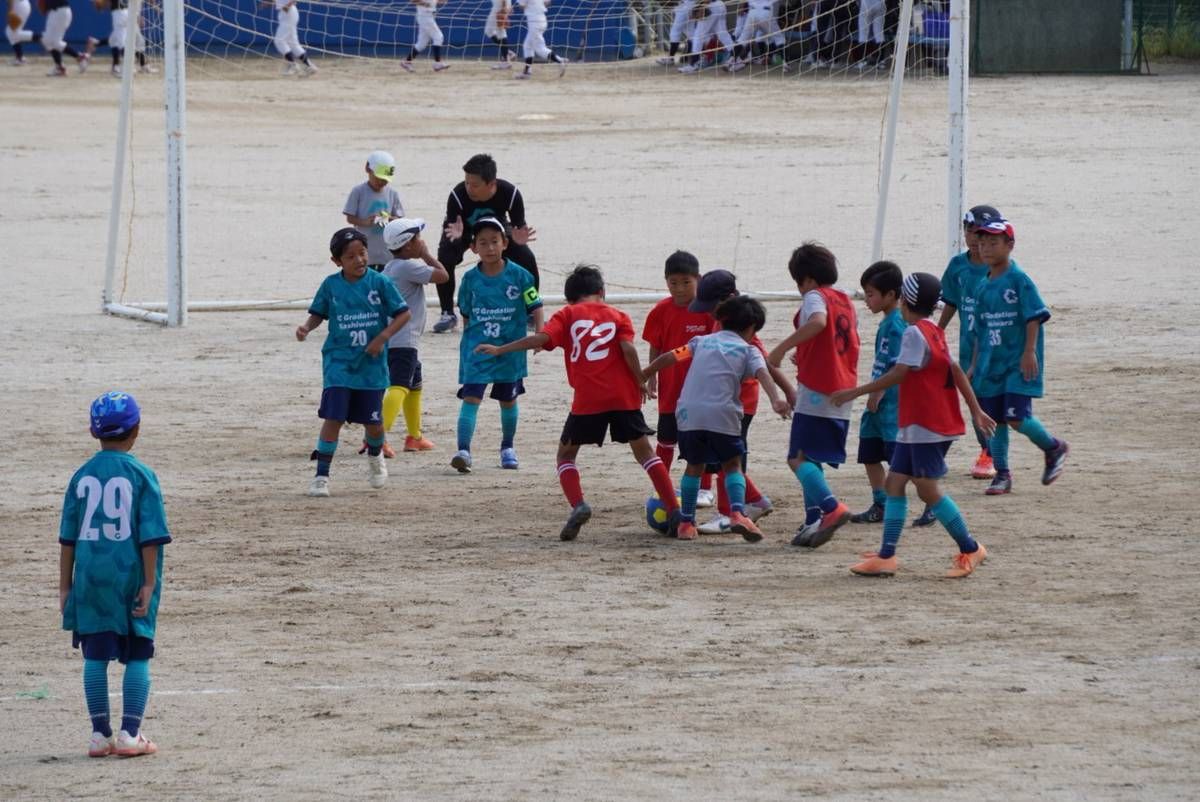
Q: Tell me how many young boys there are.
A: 14